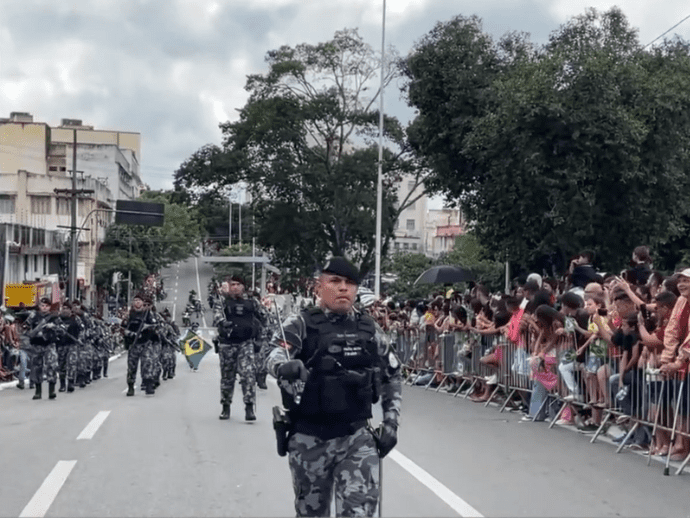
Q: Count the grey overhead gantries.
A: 1